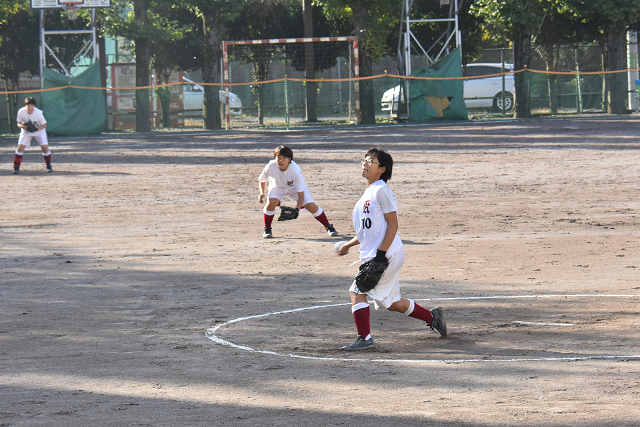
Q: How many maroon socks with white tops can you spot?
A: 6